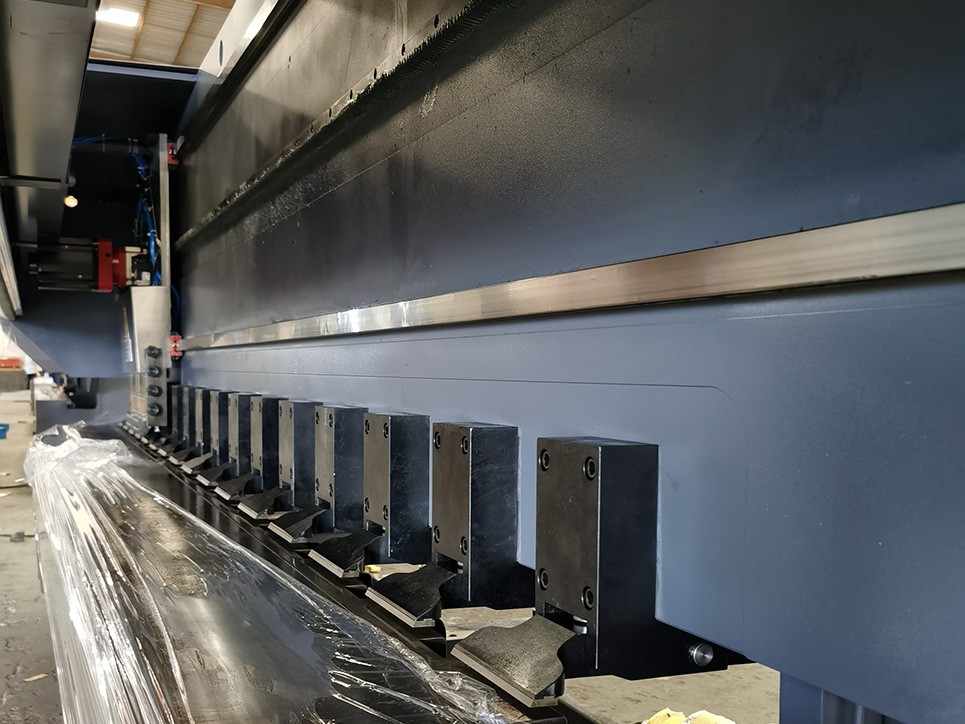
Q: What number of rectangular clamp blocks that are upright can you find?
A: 11